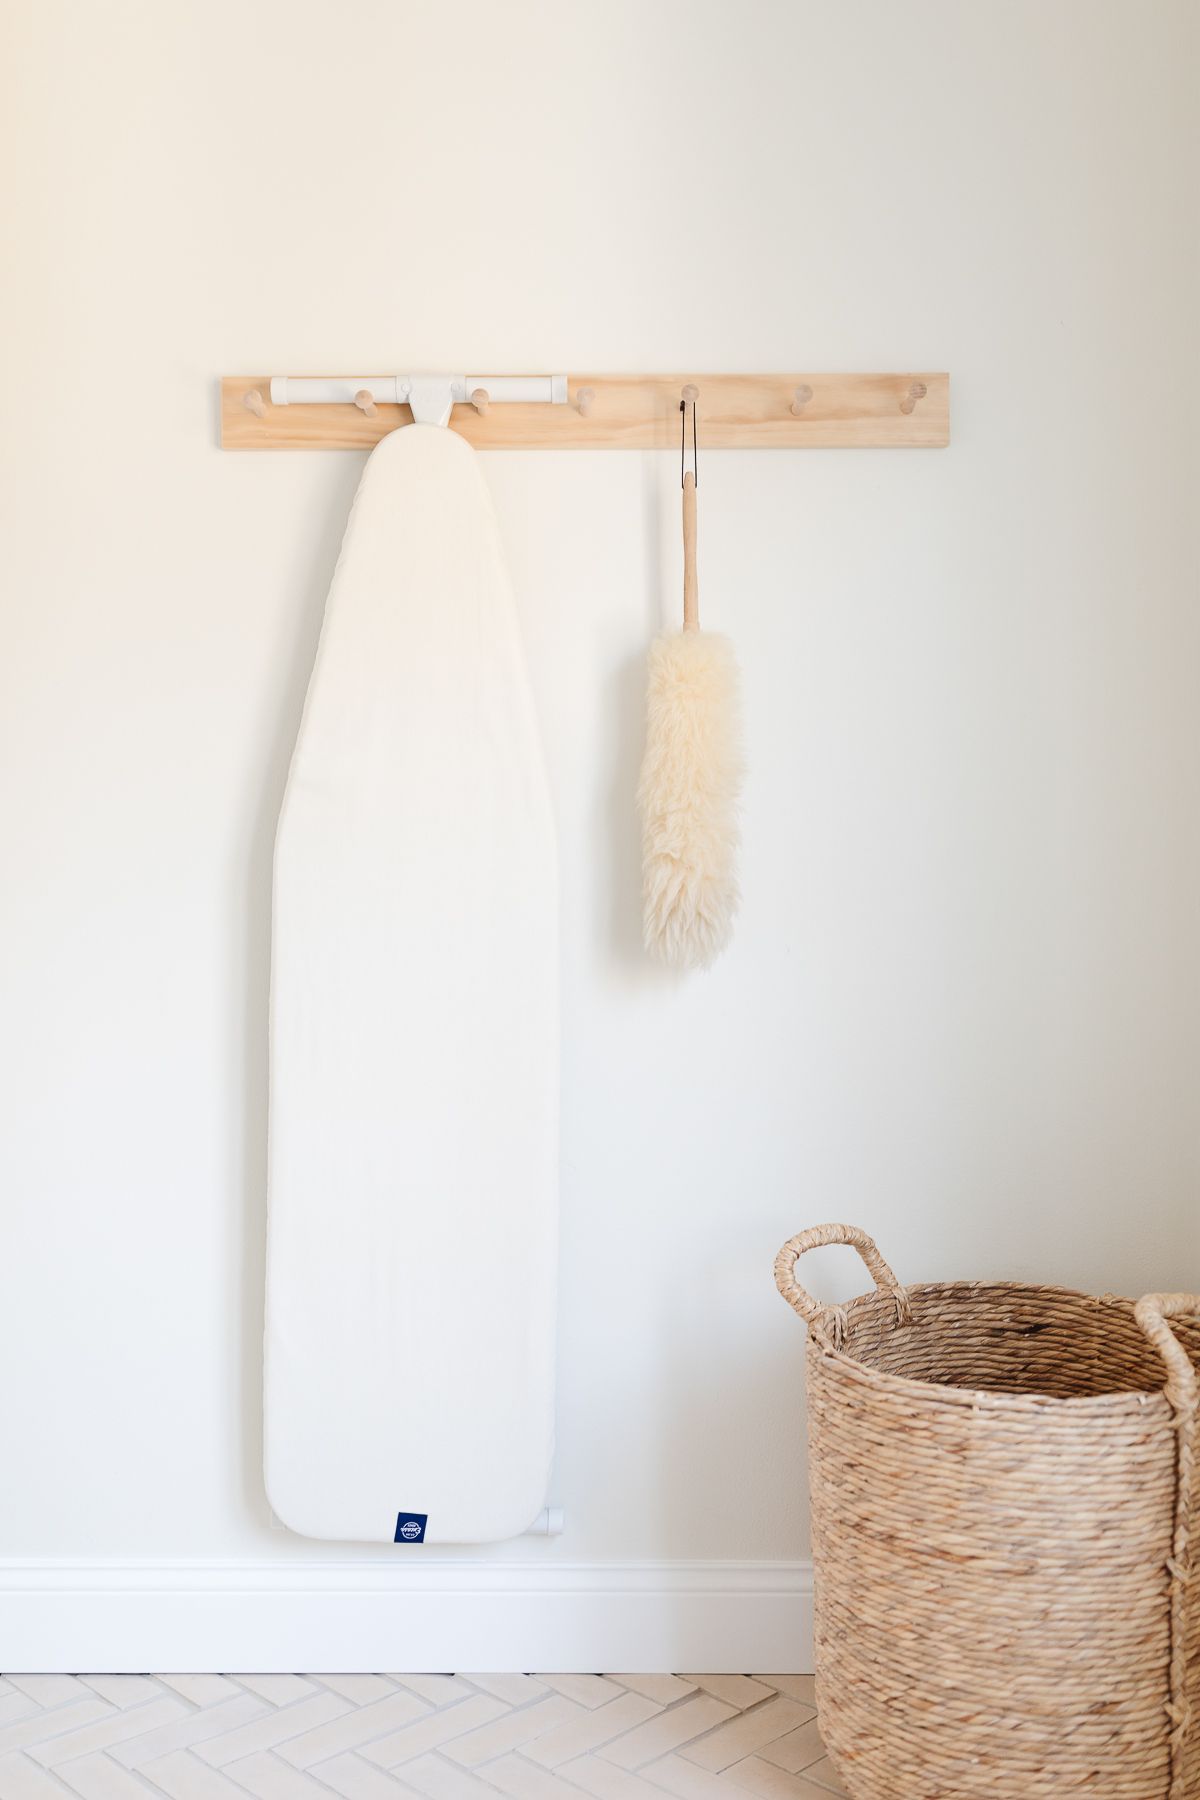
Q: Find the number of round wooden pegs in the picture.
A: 7